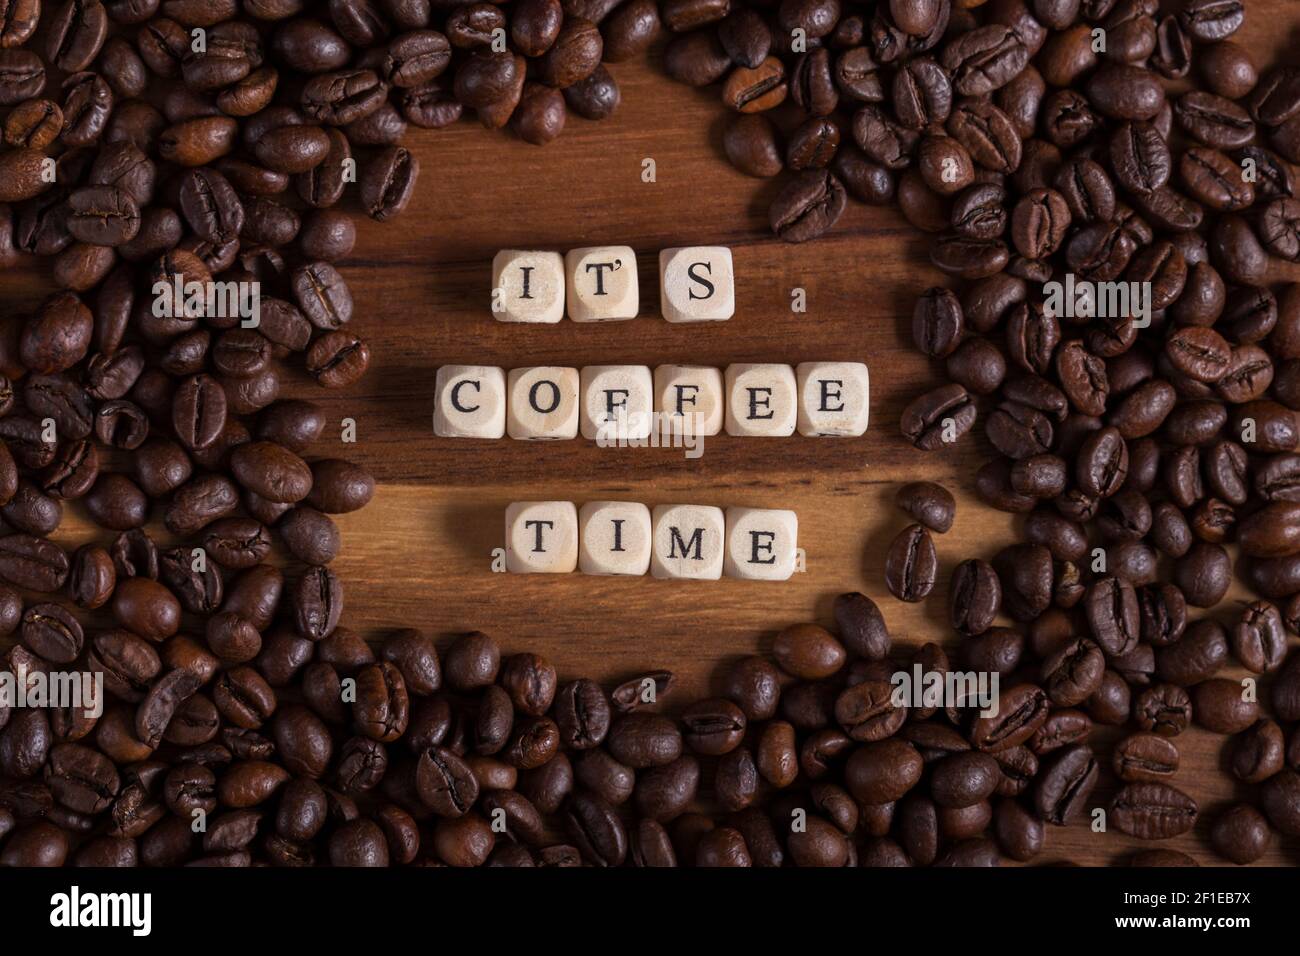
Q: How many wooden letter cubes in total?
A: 13